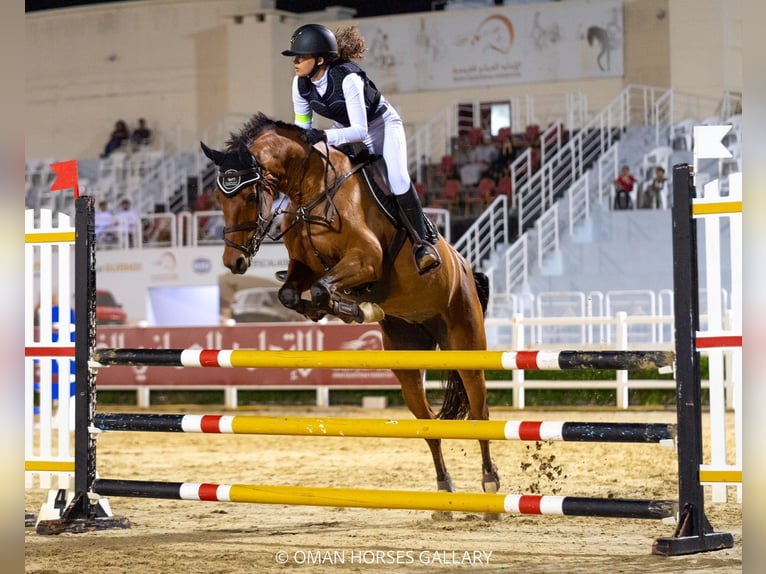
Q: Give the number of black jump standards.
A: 2